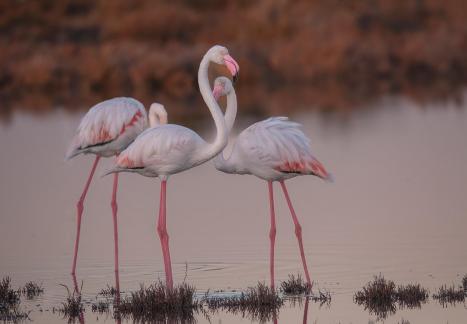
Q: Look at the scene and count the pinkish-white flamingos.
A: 3